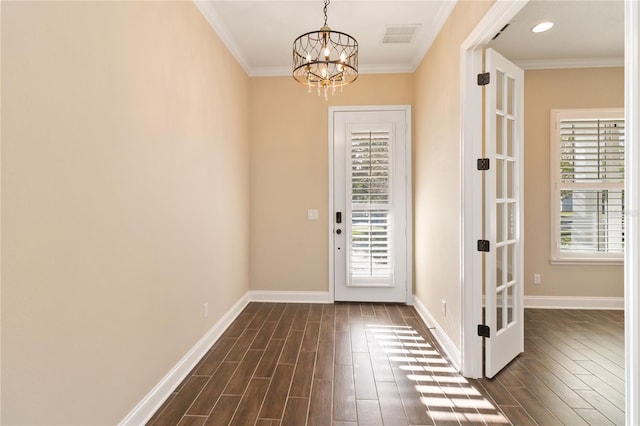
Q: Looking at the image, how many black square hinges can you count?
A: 4